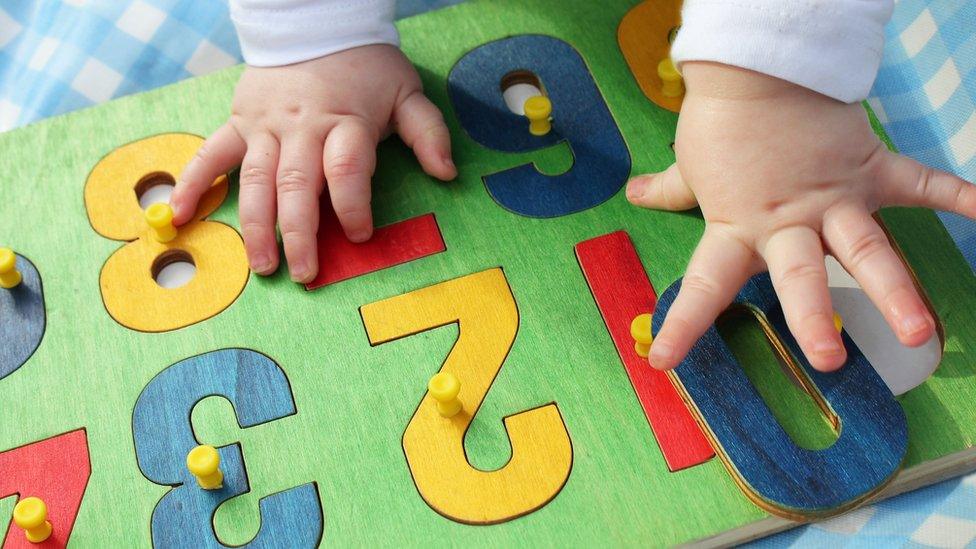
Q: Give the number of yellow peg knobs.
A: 9